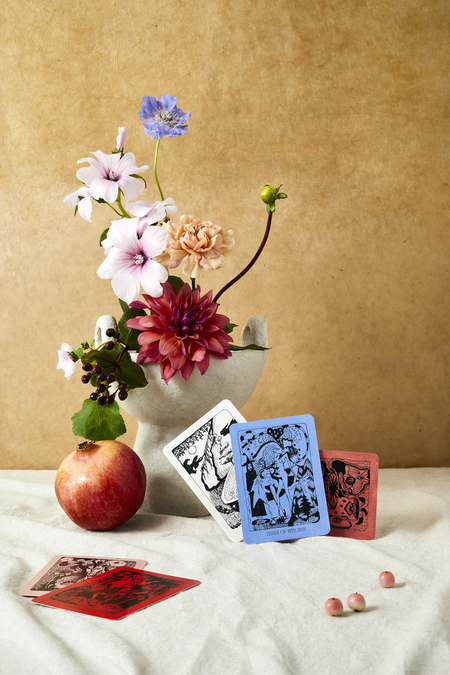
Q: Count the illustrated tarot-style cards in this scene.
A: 5